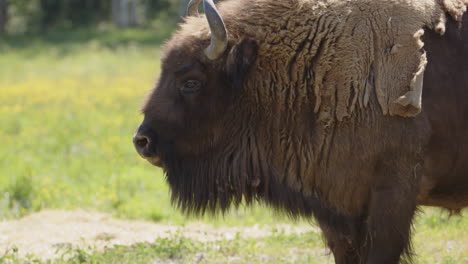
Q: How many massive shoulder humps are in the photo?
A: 1